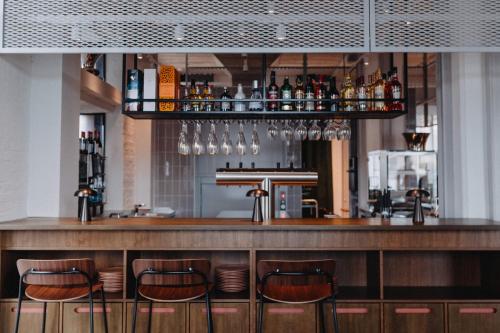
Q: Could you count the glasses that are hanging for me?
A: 12